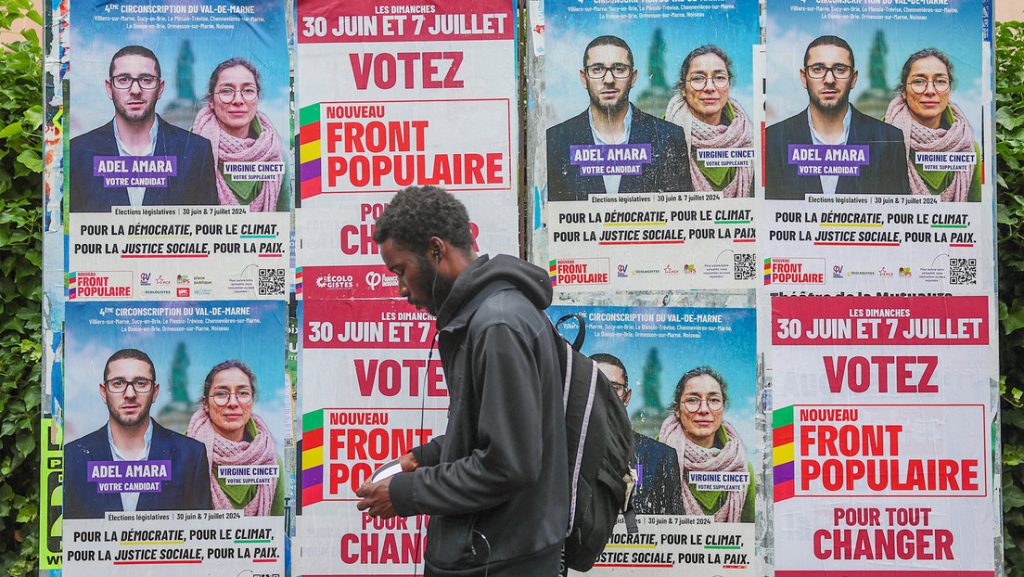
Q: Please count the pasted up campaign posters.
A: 8